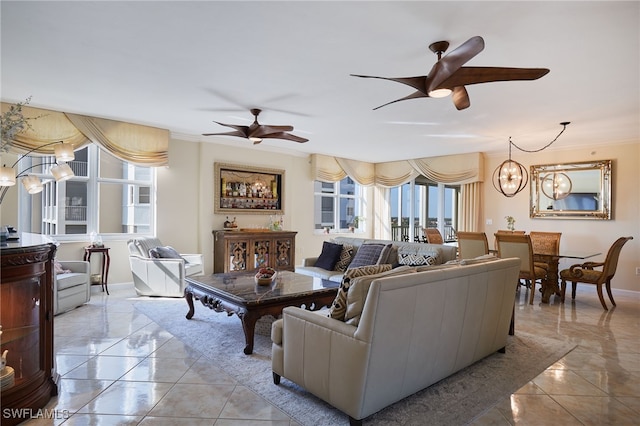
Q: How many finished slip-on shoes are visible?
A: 0